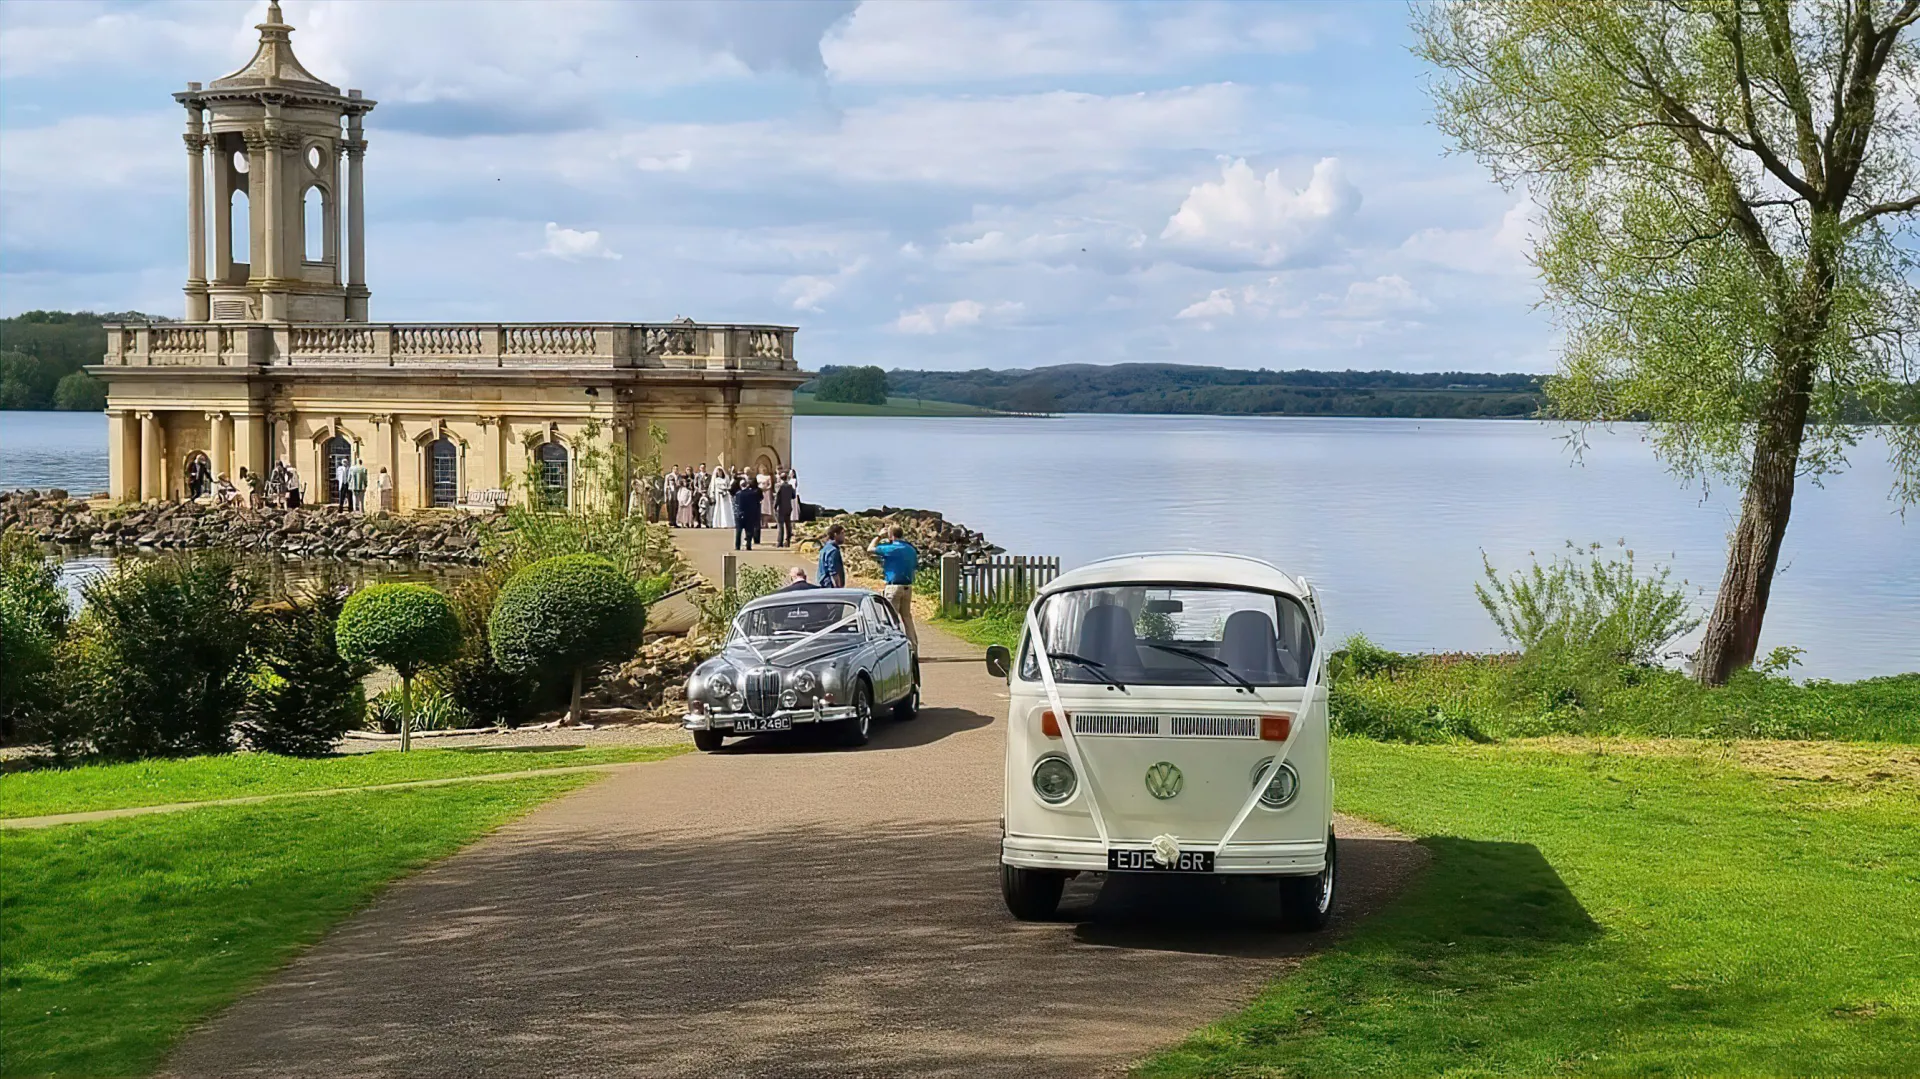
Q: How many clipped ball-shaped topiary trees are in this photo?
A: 2